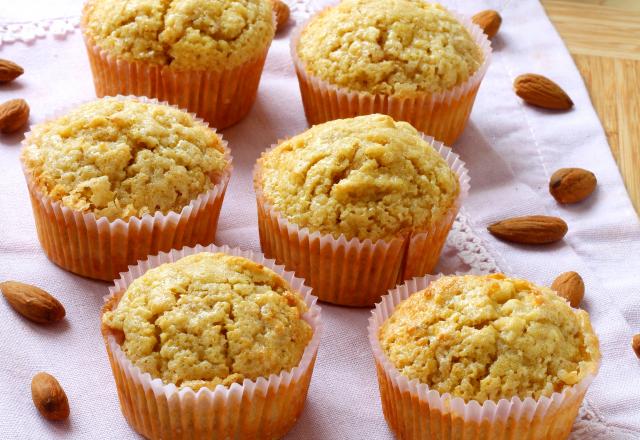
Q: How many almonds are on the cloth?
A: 11